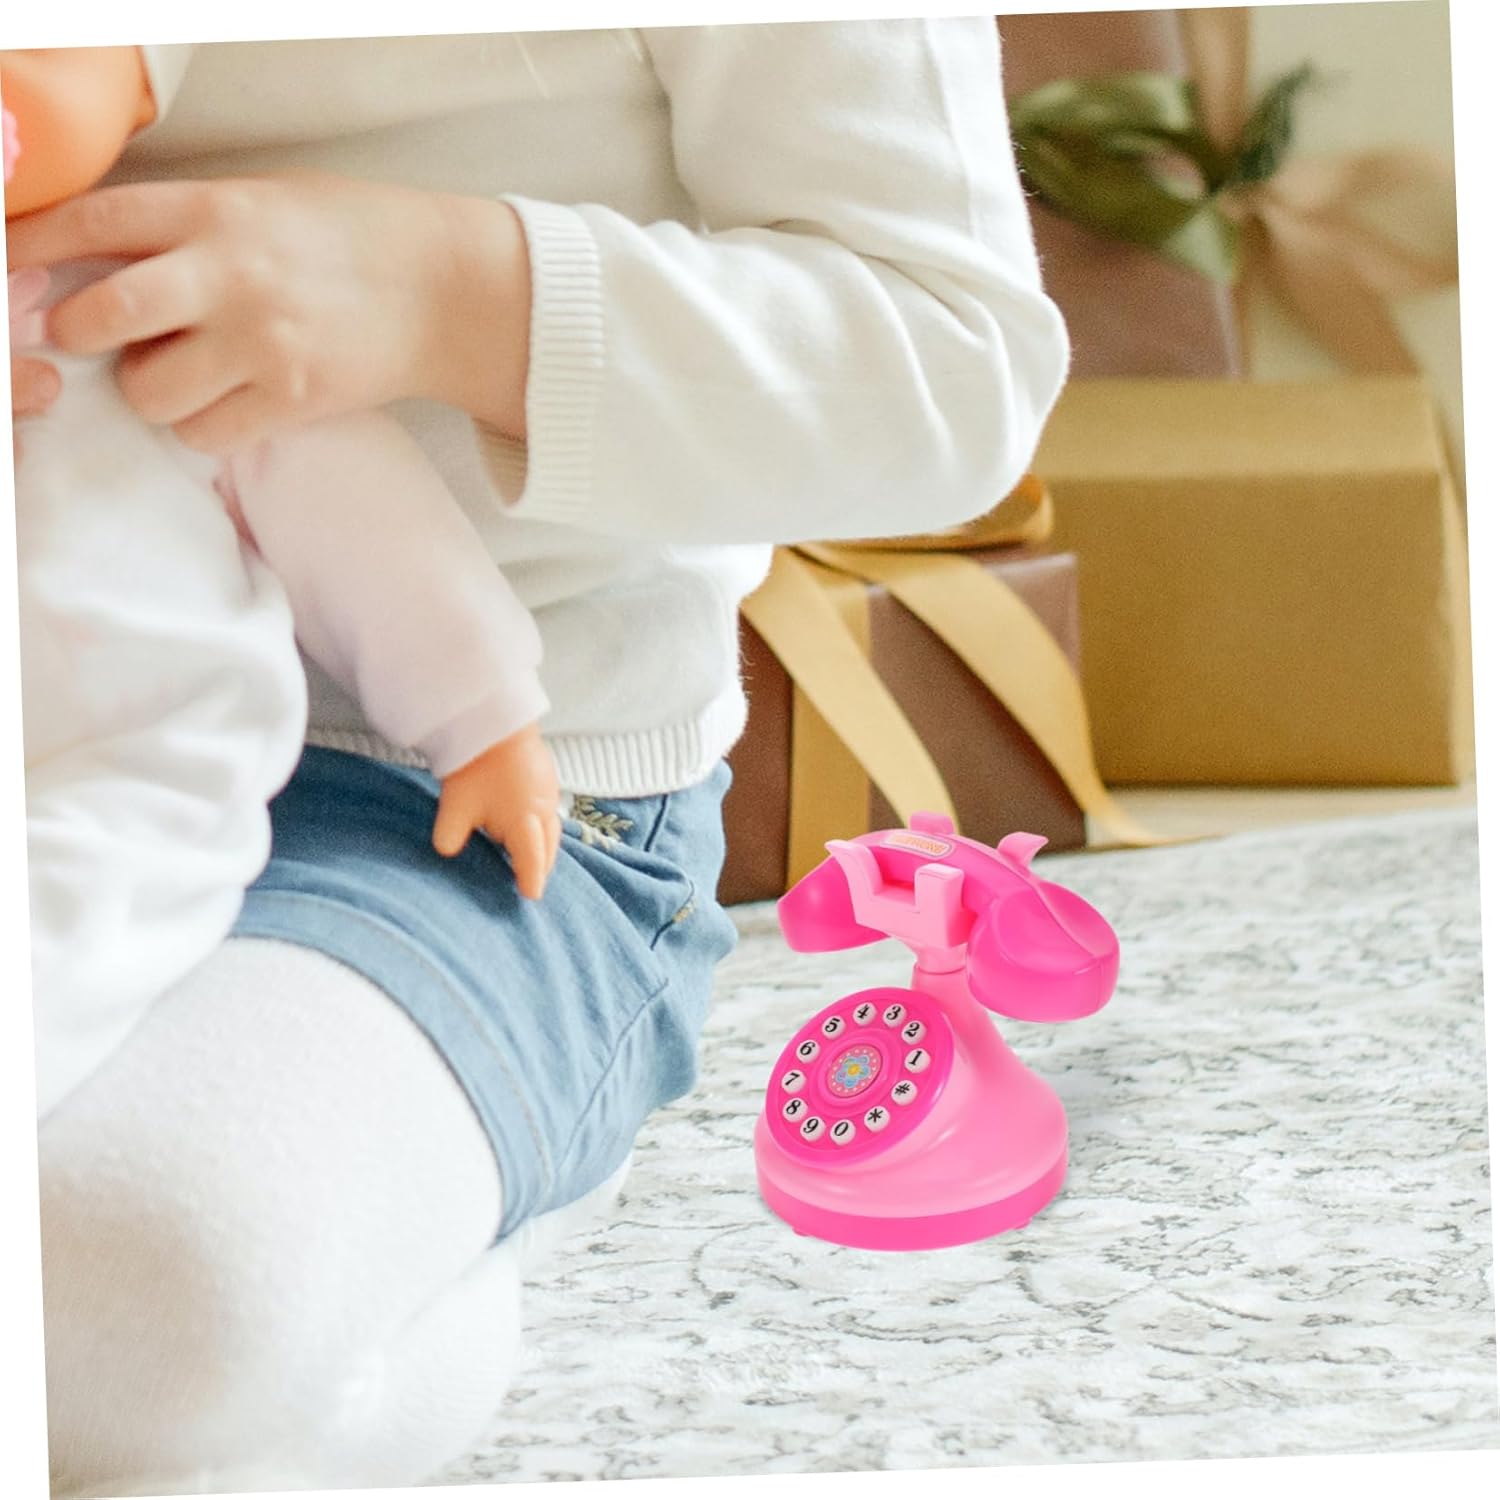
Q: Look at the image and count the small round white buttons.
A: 12